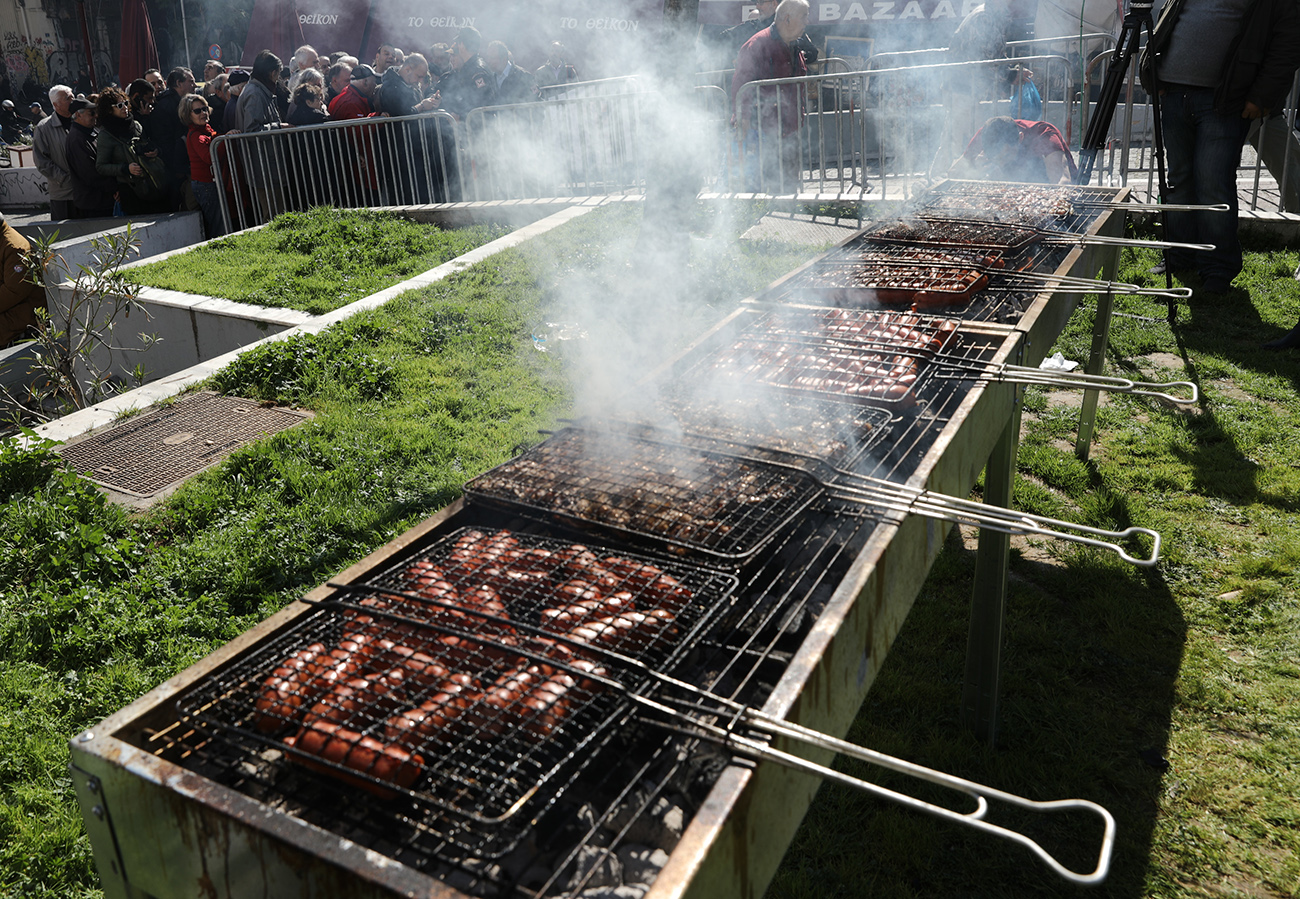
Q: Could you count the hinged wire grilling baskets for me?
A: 6